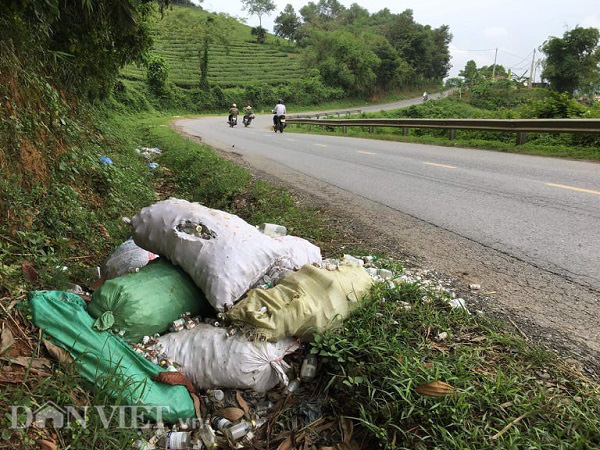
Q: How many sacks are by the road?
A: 7